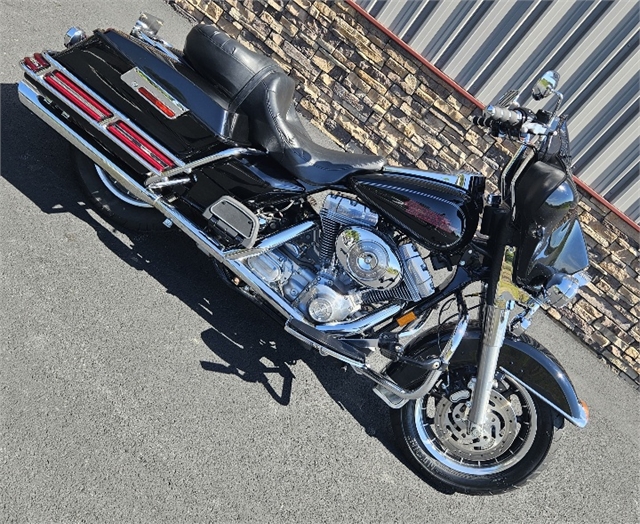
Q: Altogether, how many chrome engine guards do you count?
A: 1